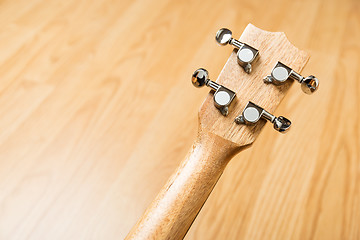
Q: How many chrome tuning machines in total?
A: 4